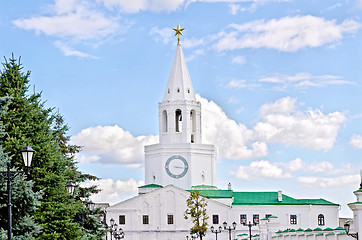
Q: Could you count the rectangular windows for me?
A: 8